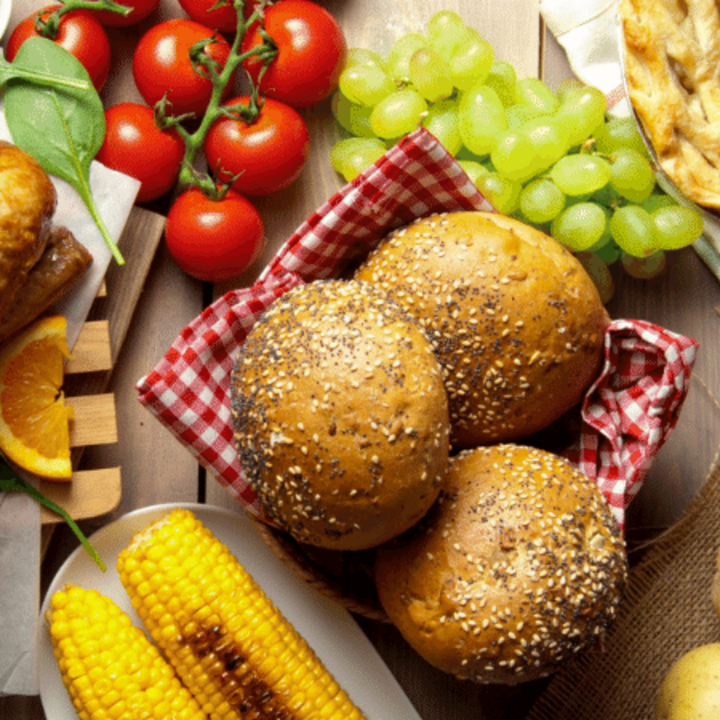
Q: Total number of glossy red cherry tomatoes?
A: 8